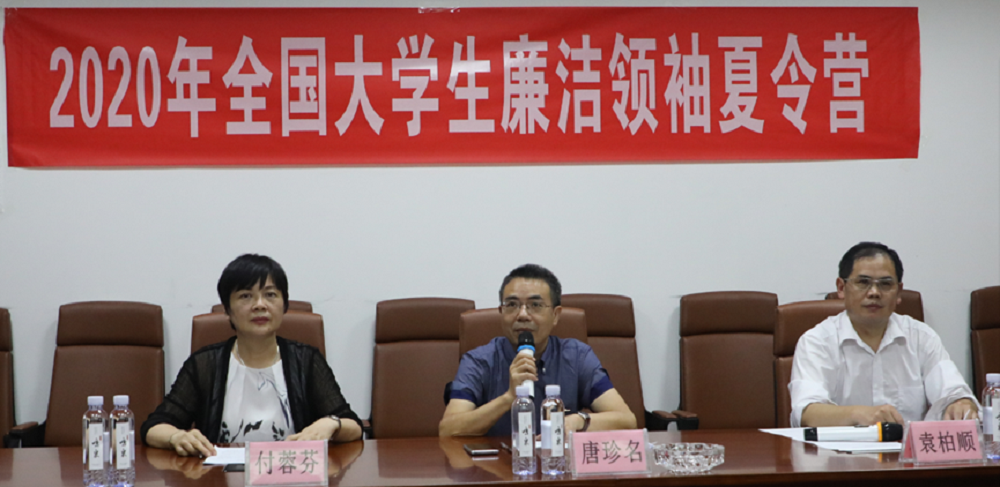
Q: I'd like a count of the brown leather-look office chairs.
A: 11